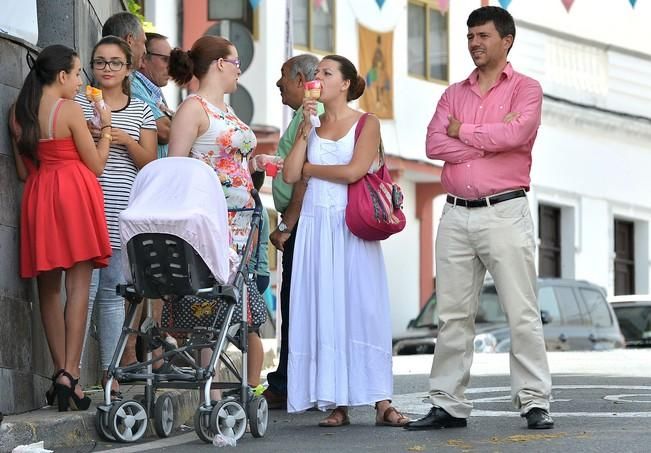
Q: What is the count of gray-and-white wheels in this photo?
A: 6